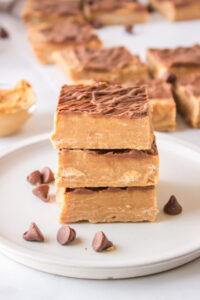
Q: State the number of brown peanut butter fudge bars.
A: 11